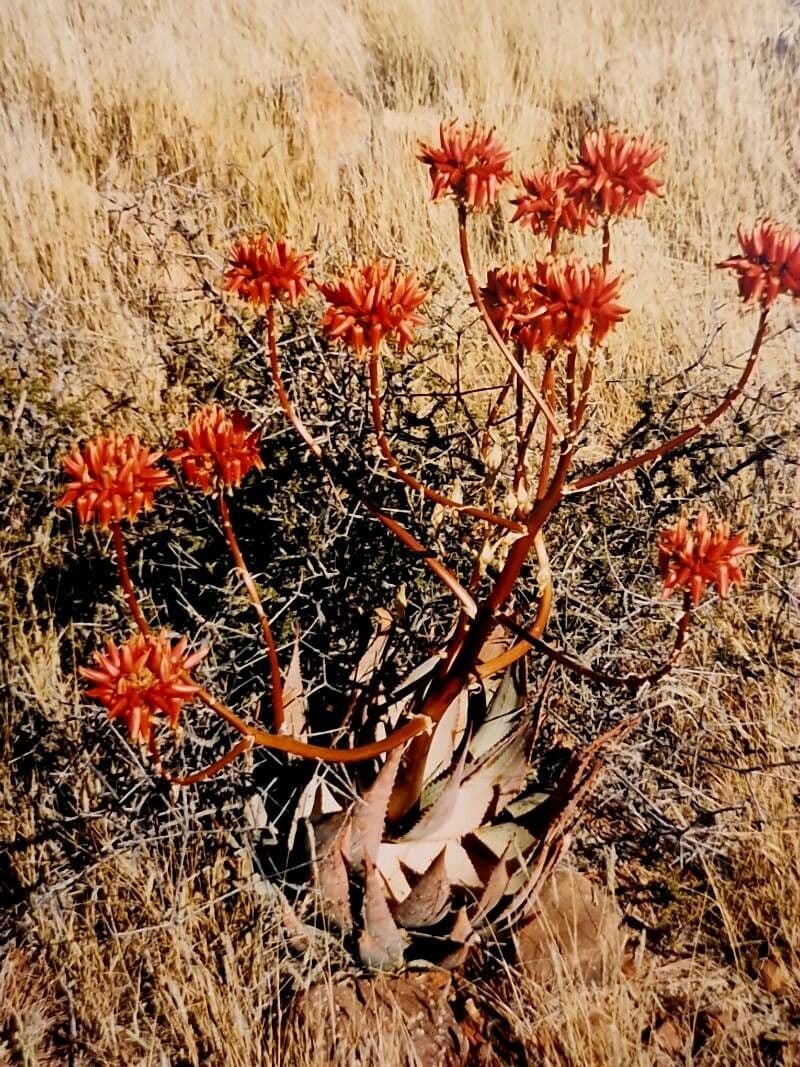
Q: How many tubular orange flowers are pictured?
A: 12